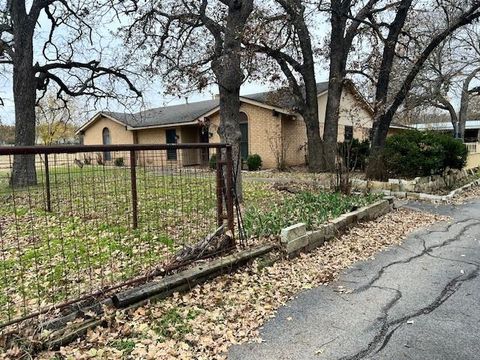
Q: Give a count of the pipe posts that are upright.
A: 4